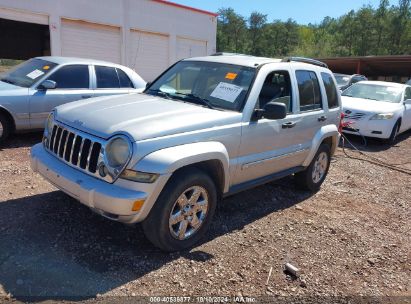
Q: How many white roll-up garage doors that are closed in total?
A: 3